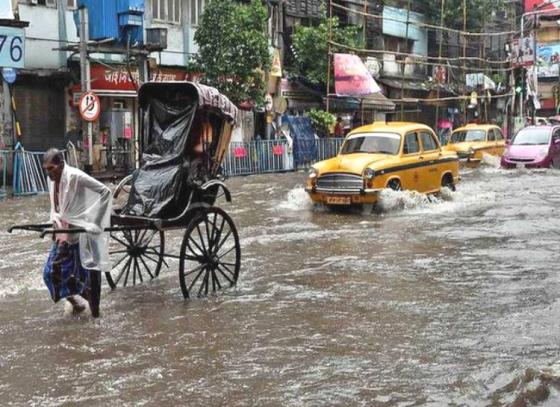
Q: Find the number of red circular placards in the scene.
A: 1